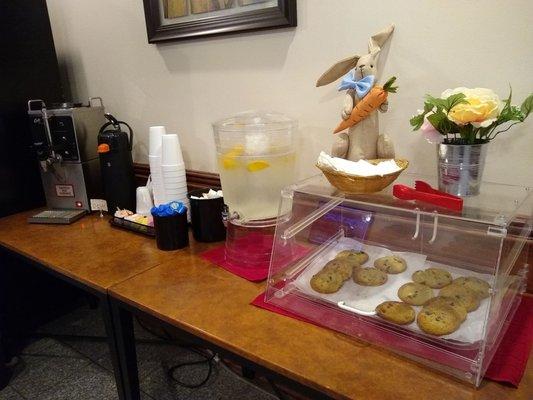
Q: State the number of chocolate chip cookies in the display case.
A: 12